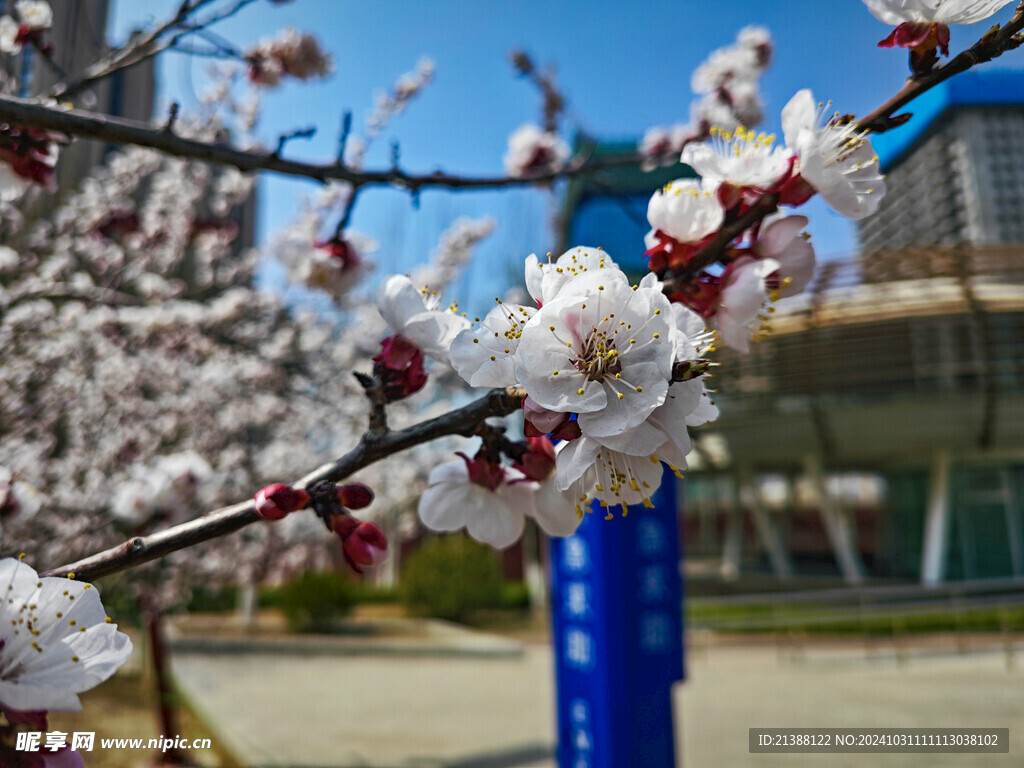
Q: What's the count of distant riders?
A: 0